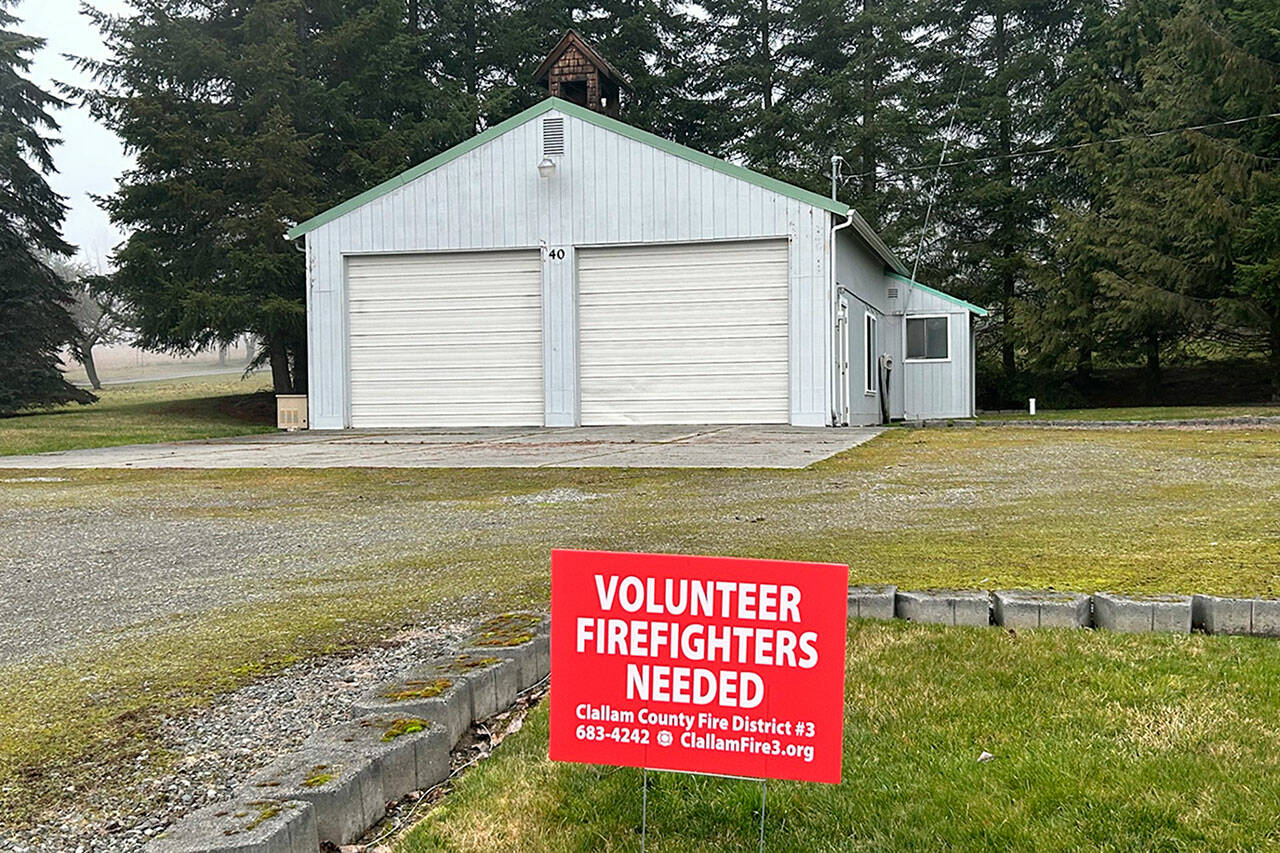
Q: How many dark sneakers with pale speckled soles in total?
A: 0